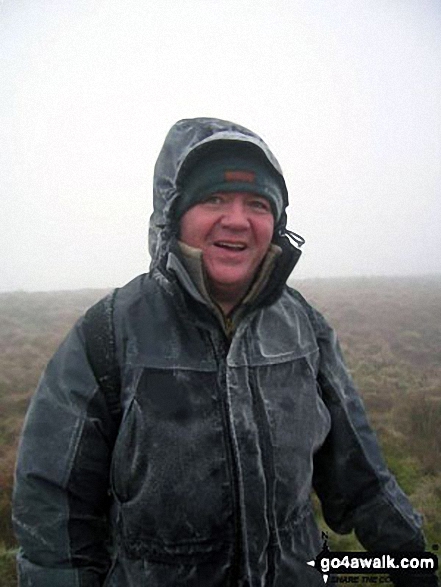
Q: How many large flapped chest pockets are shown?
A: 2